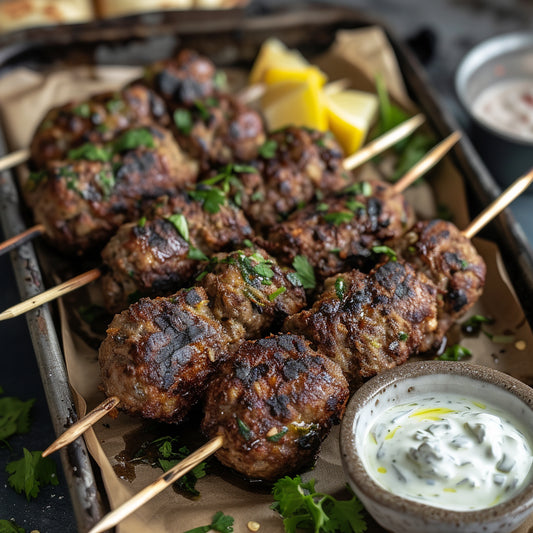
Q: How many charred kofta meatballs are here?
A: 12